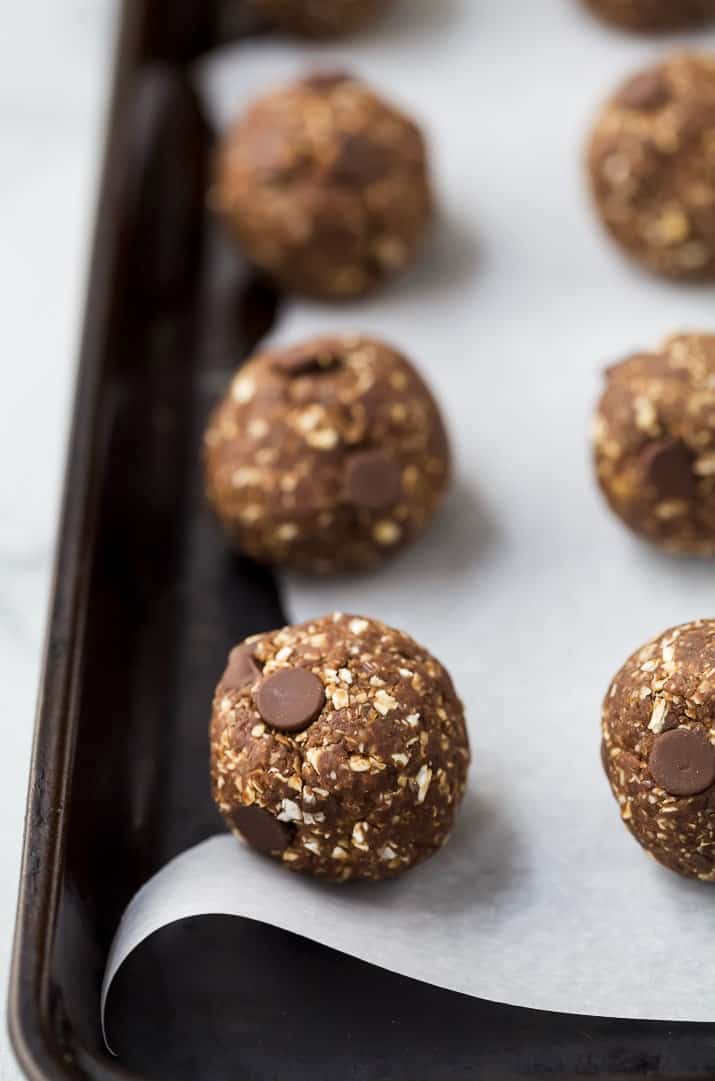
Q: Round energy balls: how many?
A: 8